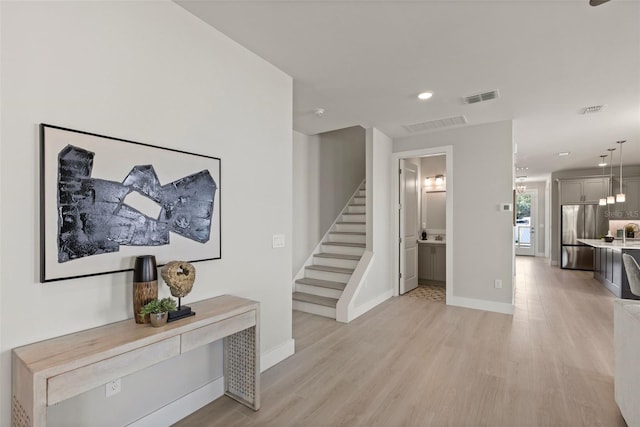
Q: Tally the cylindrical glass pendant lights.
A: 3